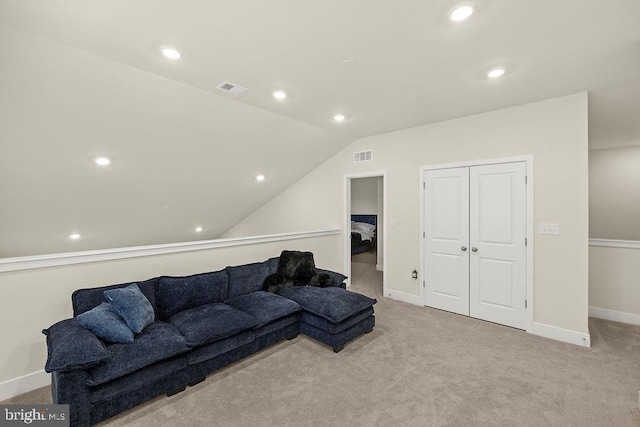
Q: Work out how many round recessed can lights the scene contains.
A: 9